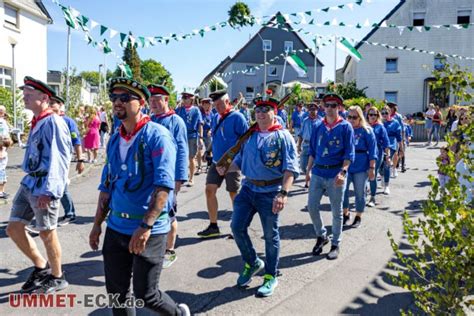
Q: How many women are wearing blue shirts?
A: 3